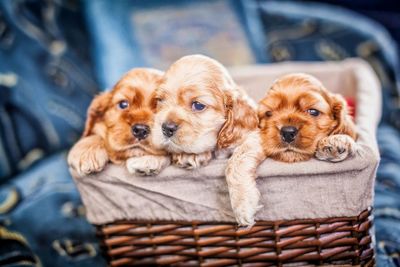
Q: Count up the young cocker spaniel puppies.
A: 3